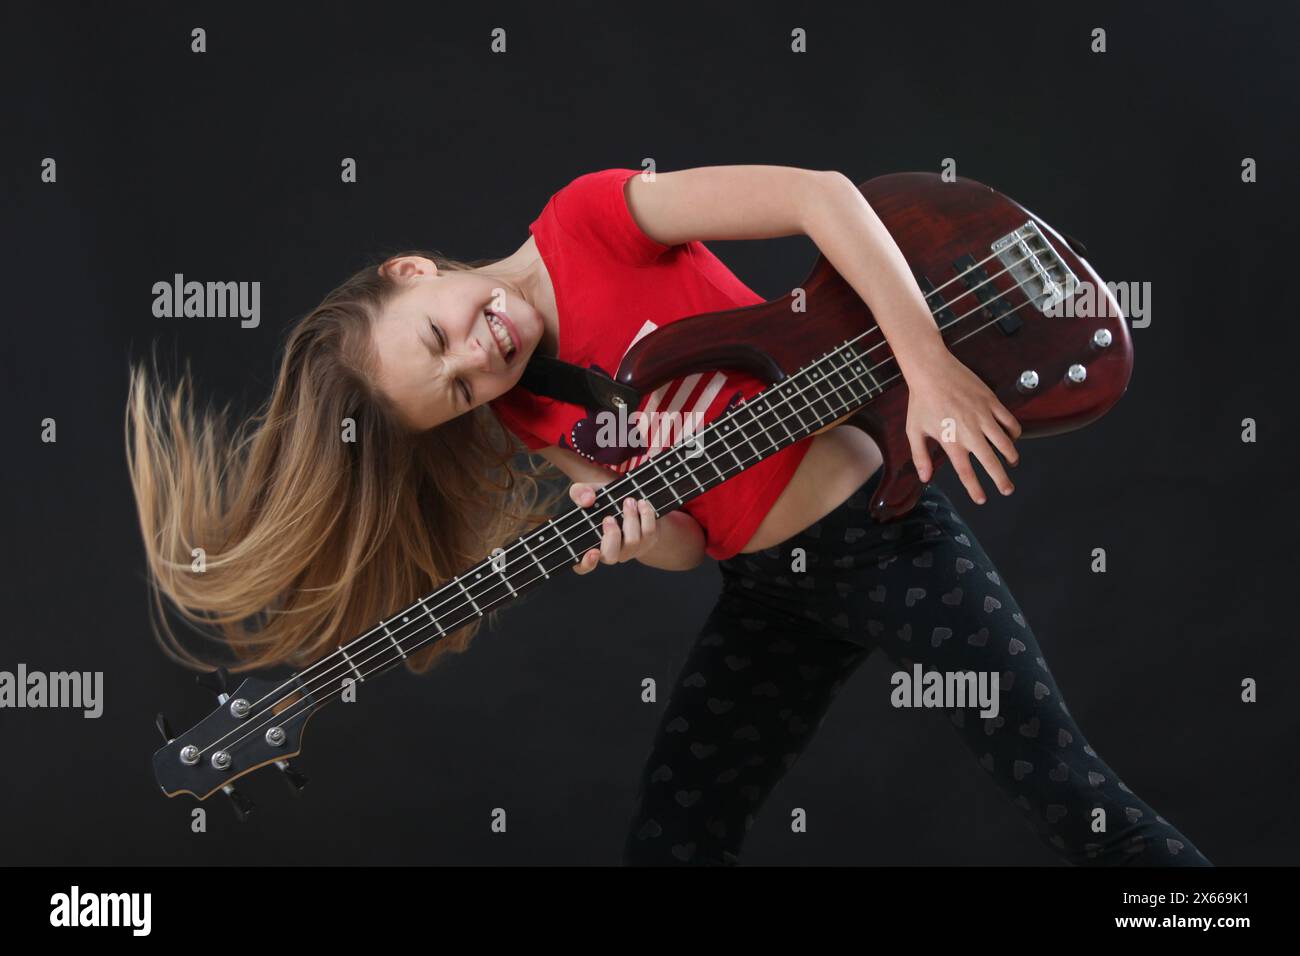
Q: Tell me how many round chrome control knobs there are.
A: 3